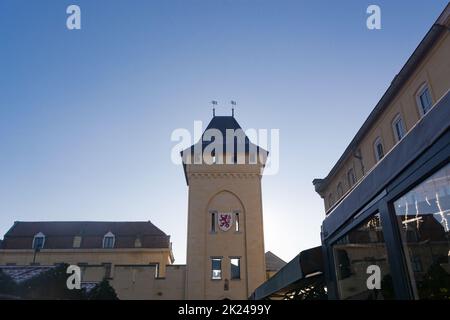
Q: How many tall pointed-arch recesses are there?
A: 1